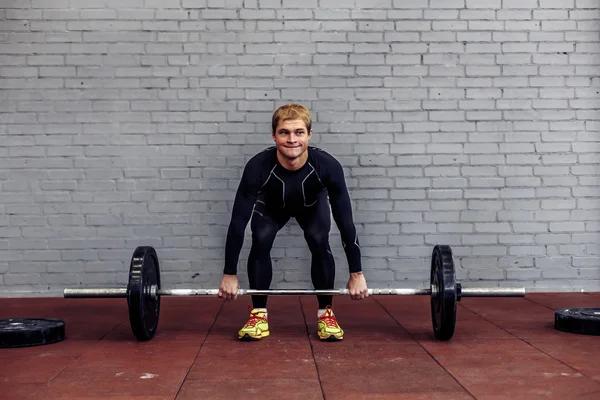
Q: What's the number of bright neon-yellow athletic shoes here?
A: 2